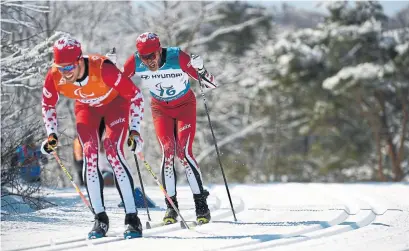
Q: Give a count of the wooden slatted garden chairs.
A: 0